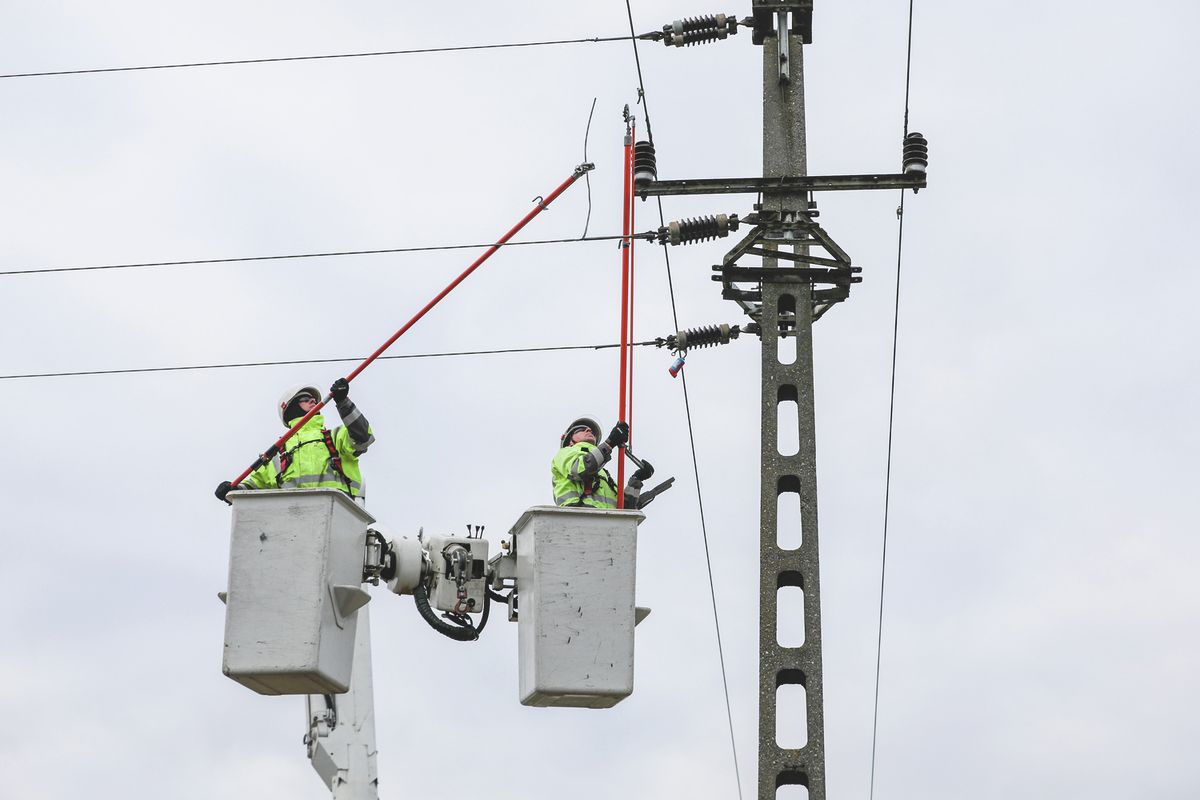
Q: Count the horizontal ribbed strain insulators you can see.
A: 3